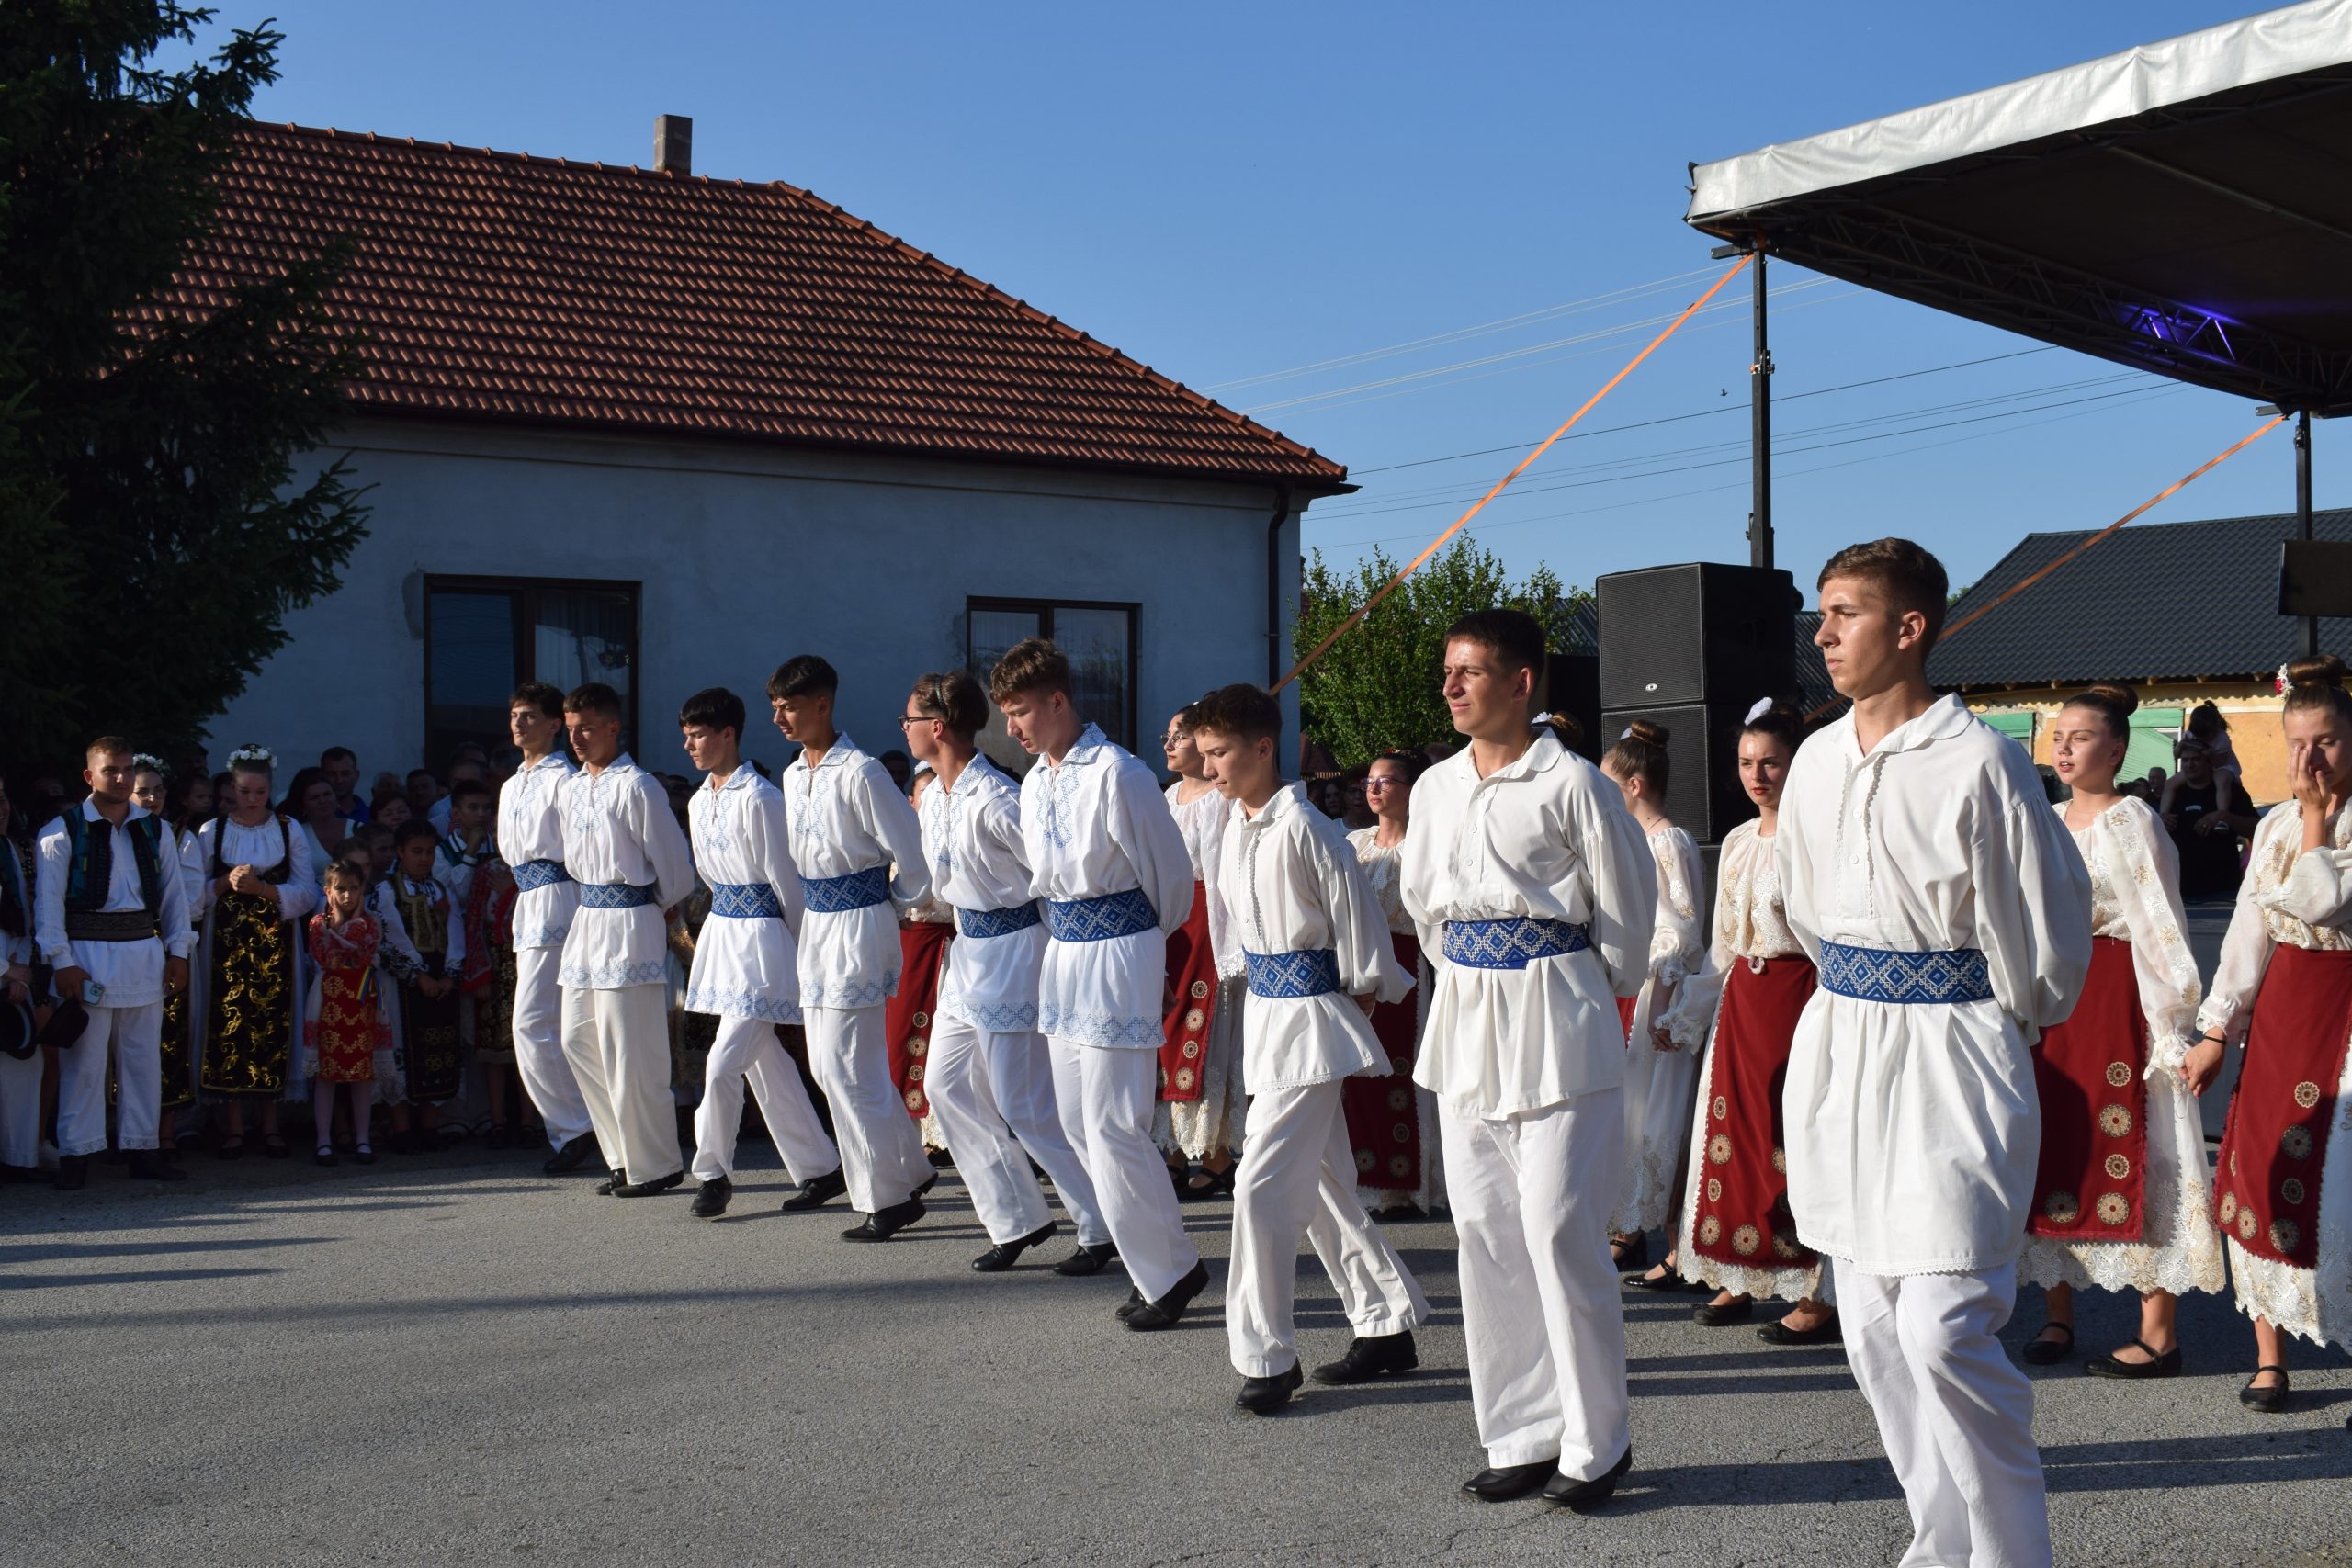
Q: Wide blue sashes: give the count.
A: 9